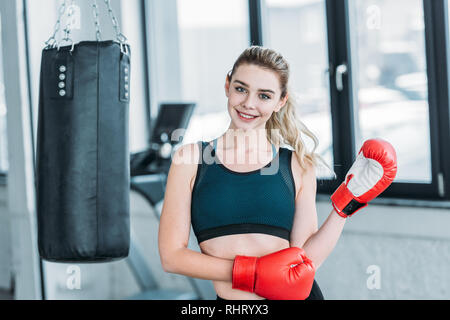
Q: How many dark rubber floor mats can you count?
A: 0